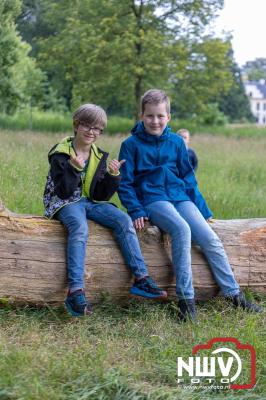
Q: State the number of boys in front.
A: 2